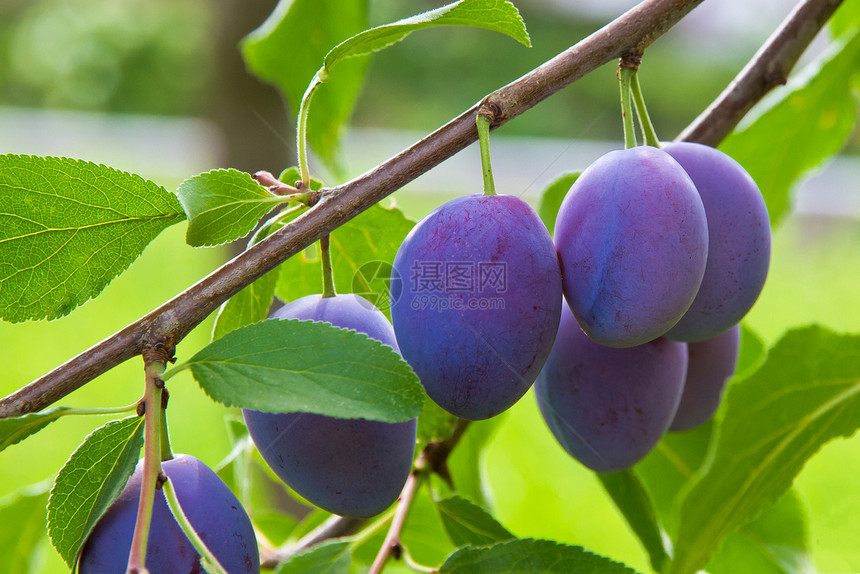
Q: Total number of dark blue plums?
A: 7